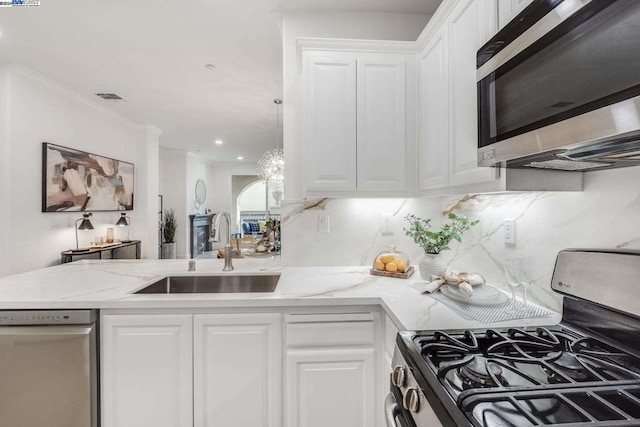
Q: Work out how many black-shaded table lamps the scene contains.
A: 2